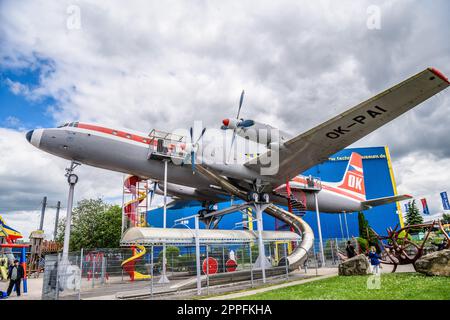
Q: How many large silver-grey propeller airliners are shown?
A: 1